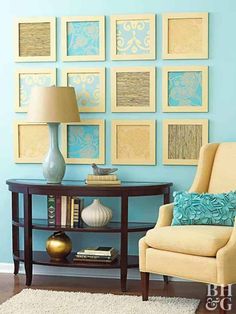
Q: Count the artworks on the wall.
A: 12